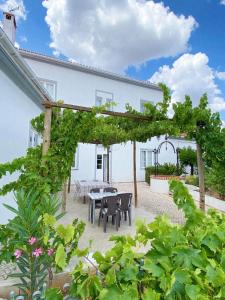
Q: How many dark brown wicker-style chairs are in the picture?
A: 4